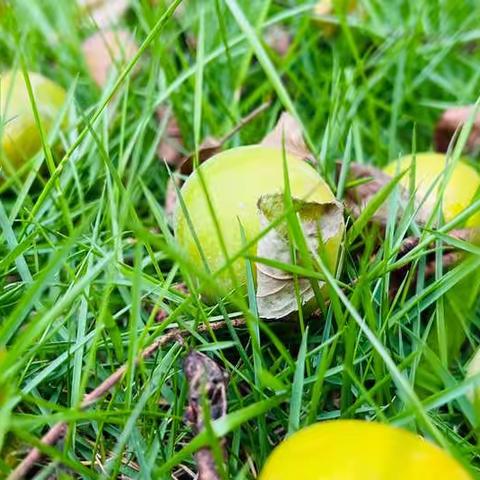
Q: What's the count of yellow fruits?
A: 4